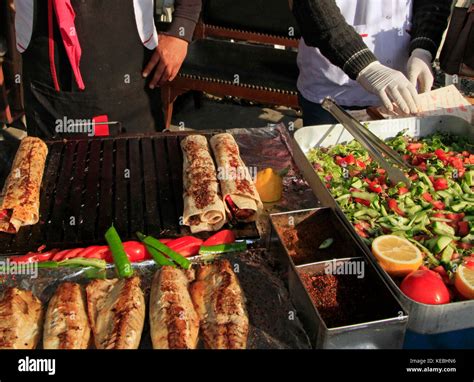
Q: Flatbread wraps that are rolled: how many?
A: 3